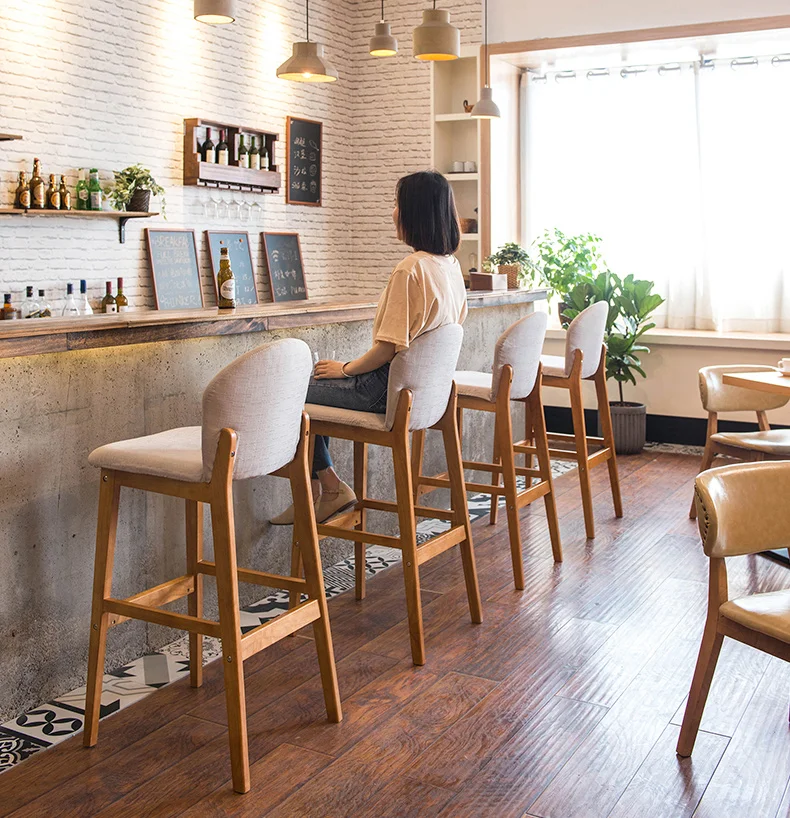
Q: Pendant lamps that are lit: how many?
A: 5